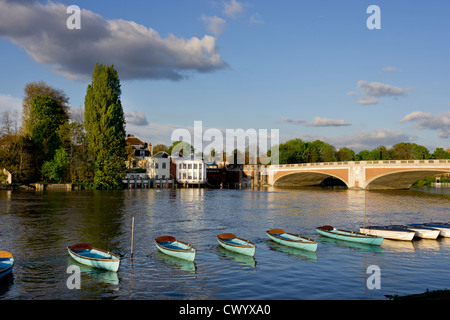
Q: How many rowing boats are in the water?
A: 6